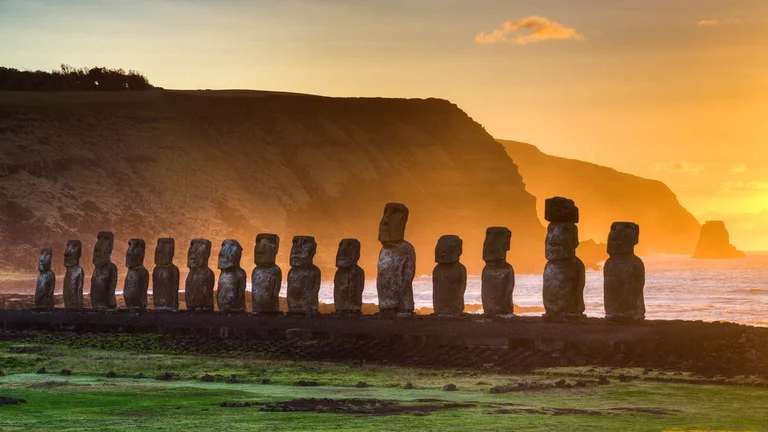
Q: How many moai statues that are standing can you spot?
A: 15